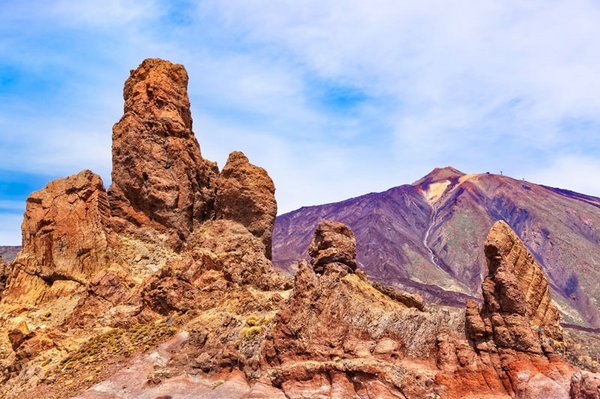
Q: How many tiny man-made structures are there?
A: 3